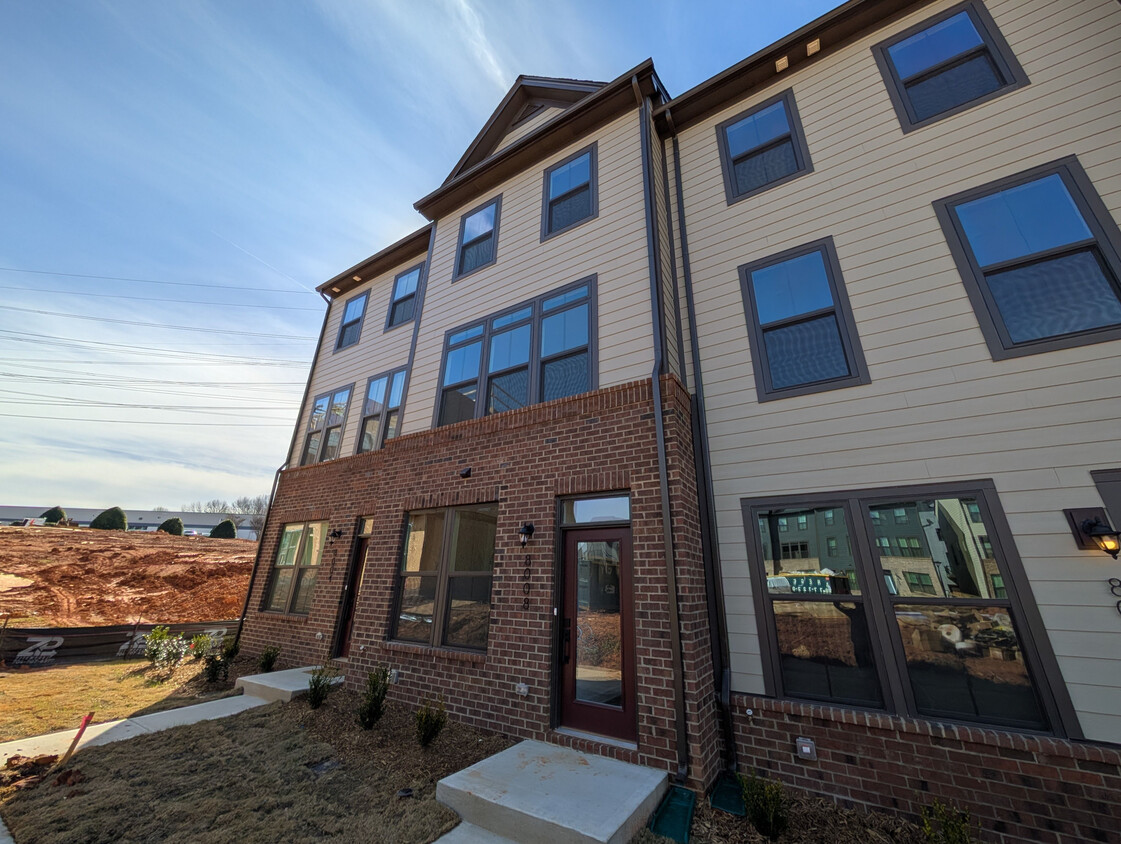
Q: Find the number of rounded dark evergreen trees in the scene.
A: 4